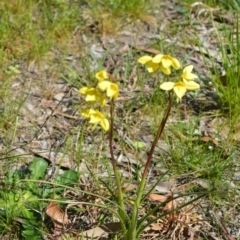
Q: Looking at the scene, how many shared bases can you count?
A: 1